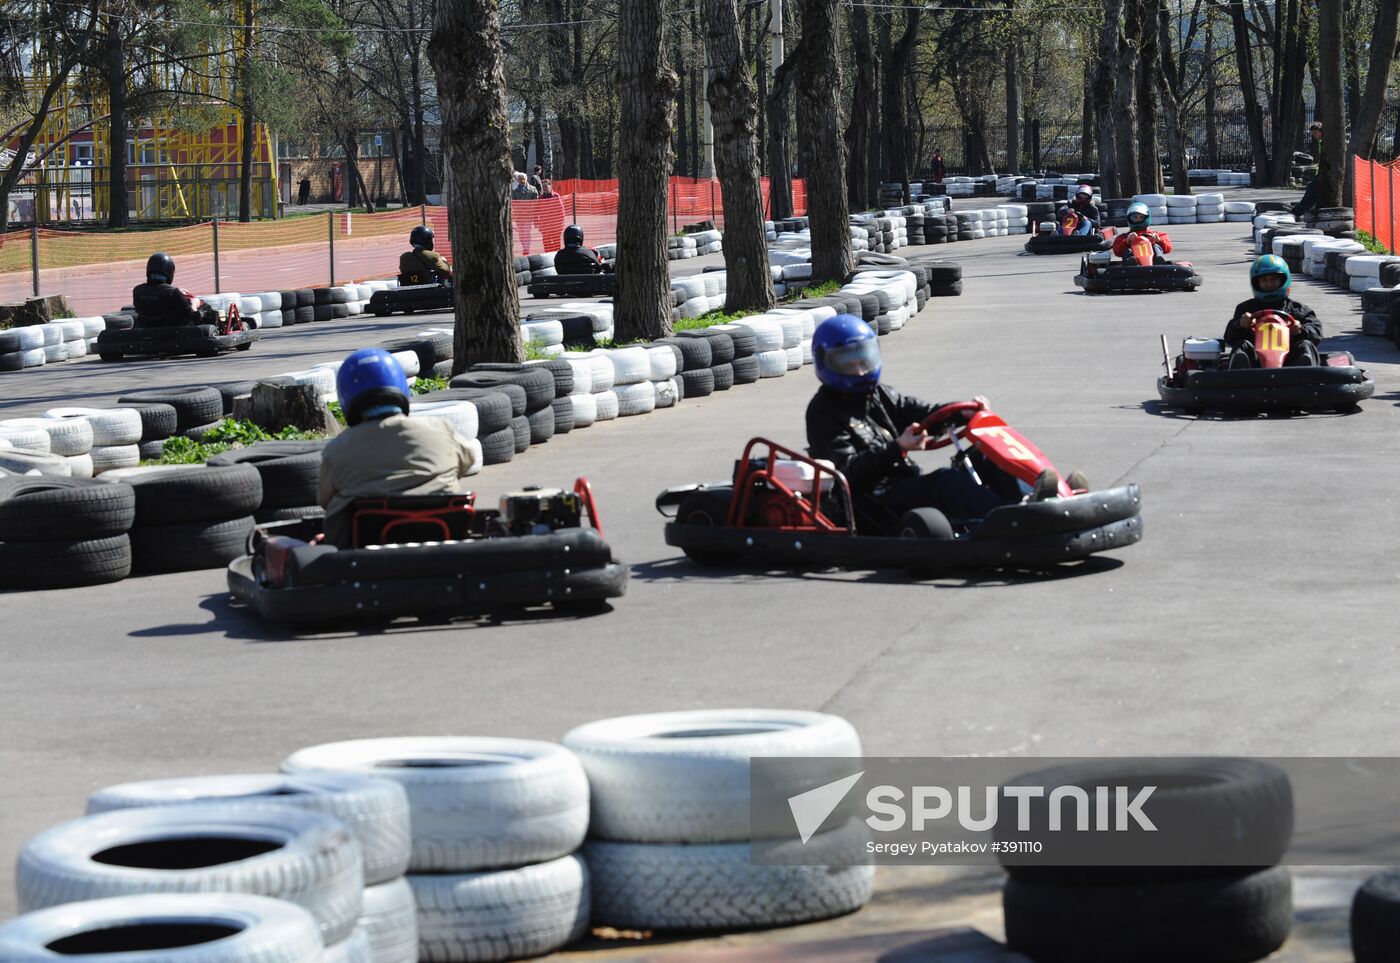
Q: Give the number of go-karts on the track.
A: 8